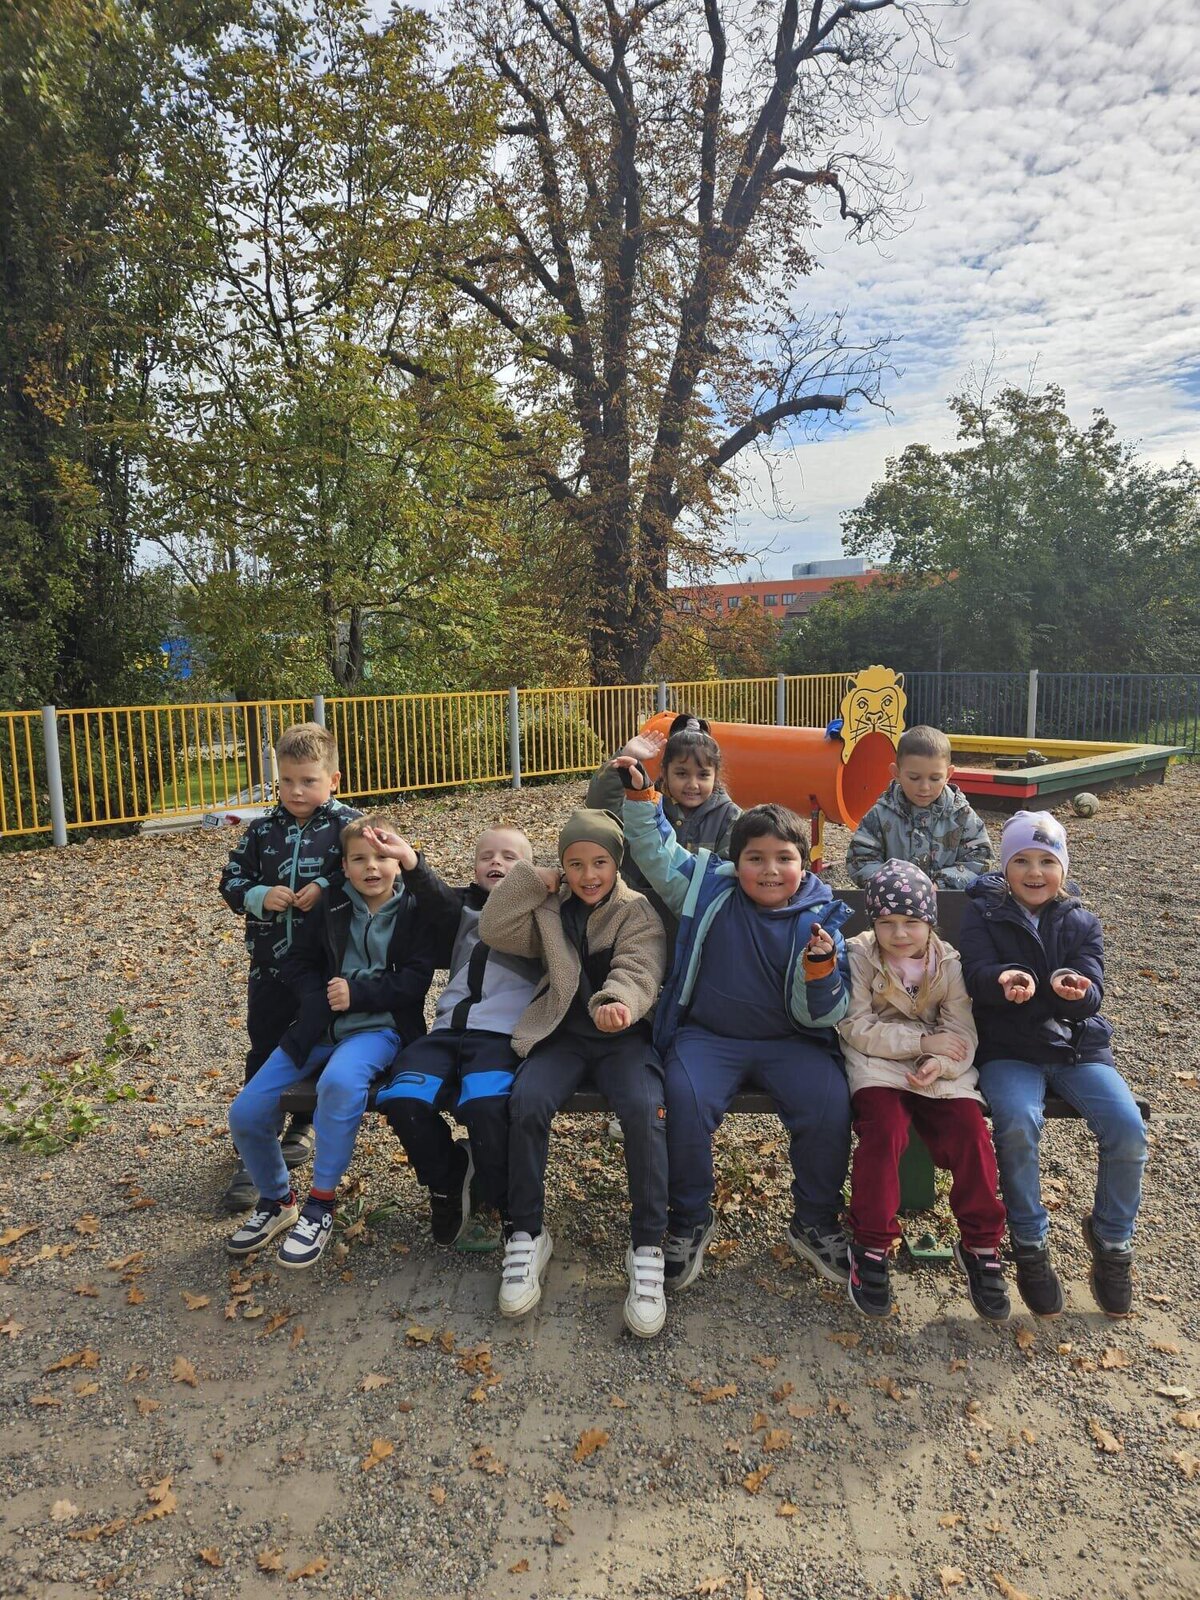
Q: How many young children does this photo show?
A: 9